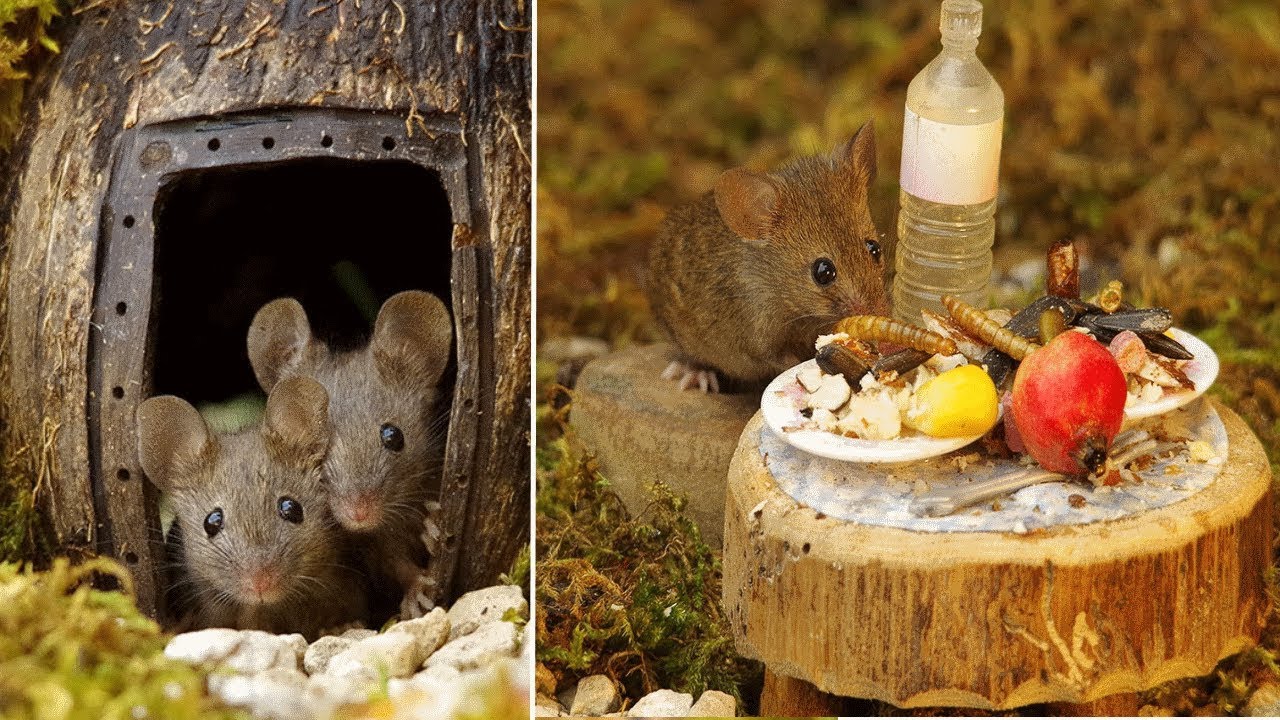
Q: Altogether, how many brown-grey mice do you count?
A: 3